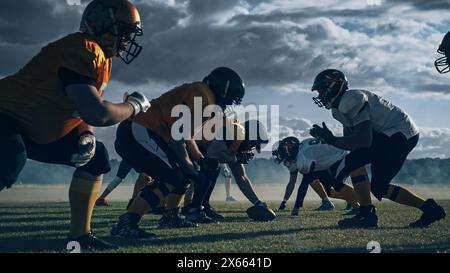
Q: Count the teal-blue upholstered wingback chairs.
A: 0